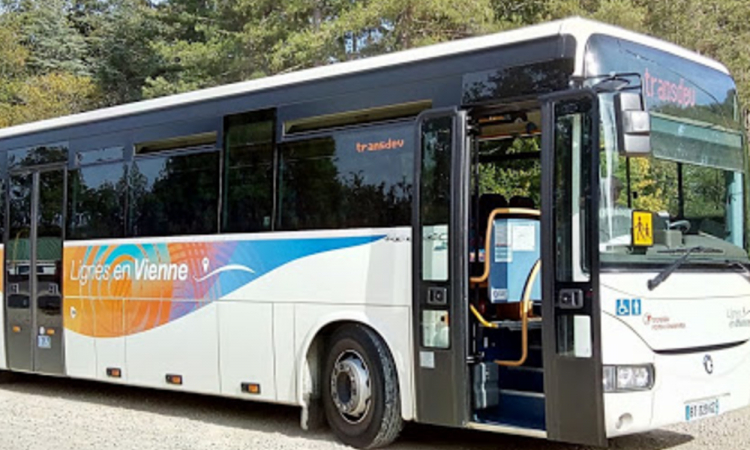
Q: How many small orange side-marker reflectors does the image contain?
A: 3